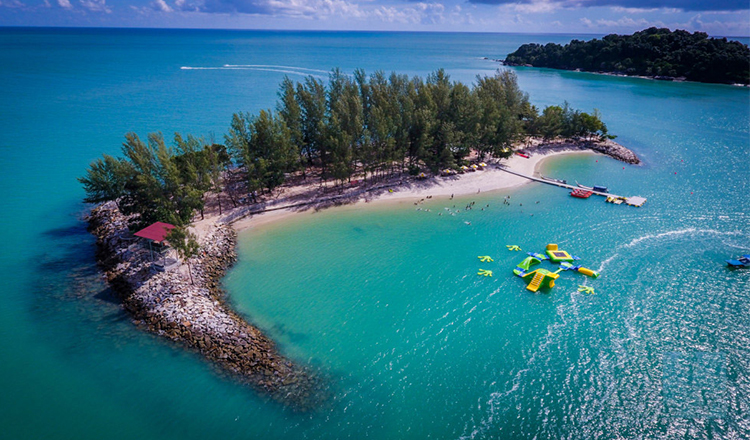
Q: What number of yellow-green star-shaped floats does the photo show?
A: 4